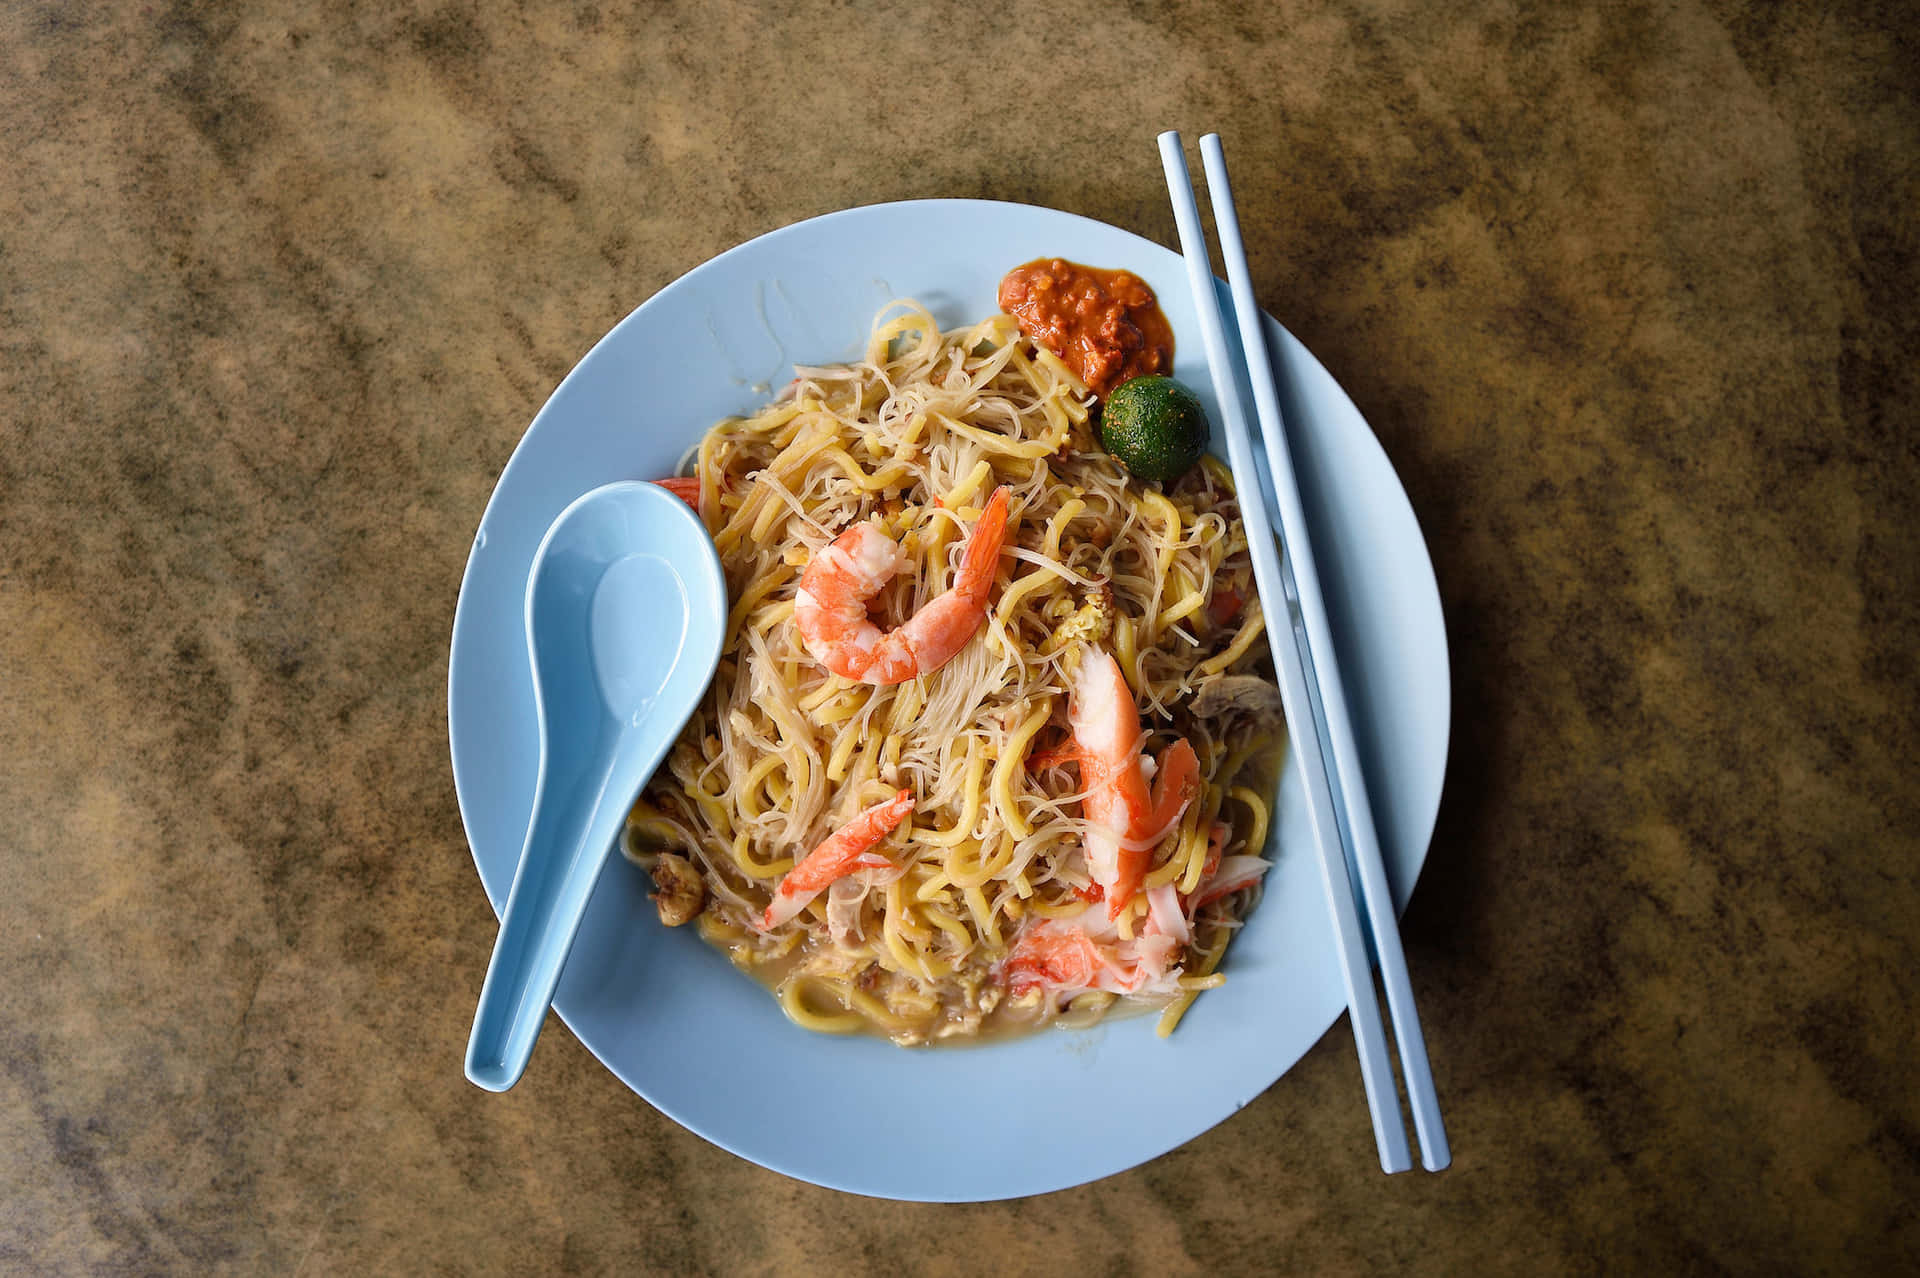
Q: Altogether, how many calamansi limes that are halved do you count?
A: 0